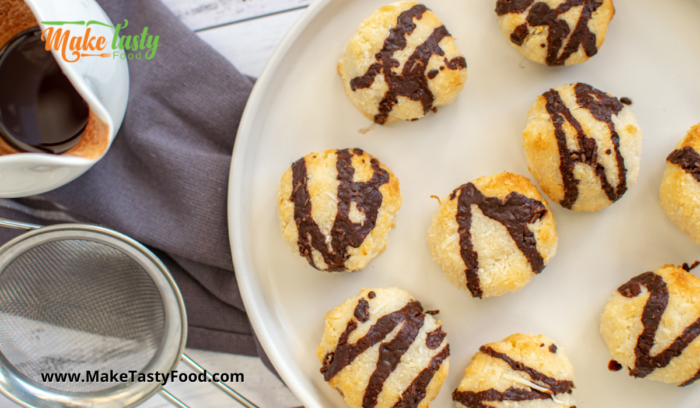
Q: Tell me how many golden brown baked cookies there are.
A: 9